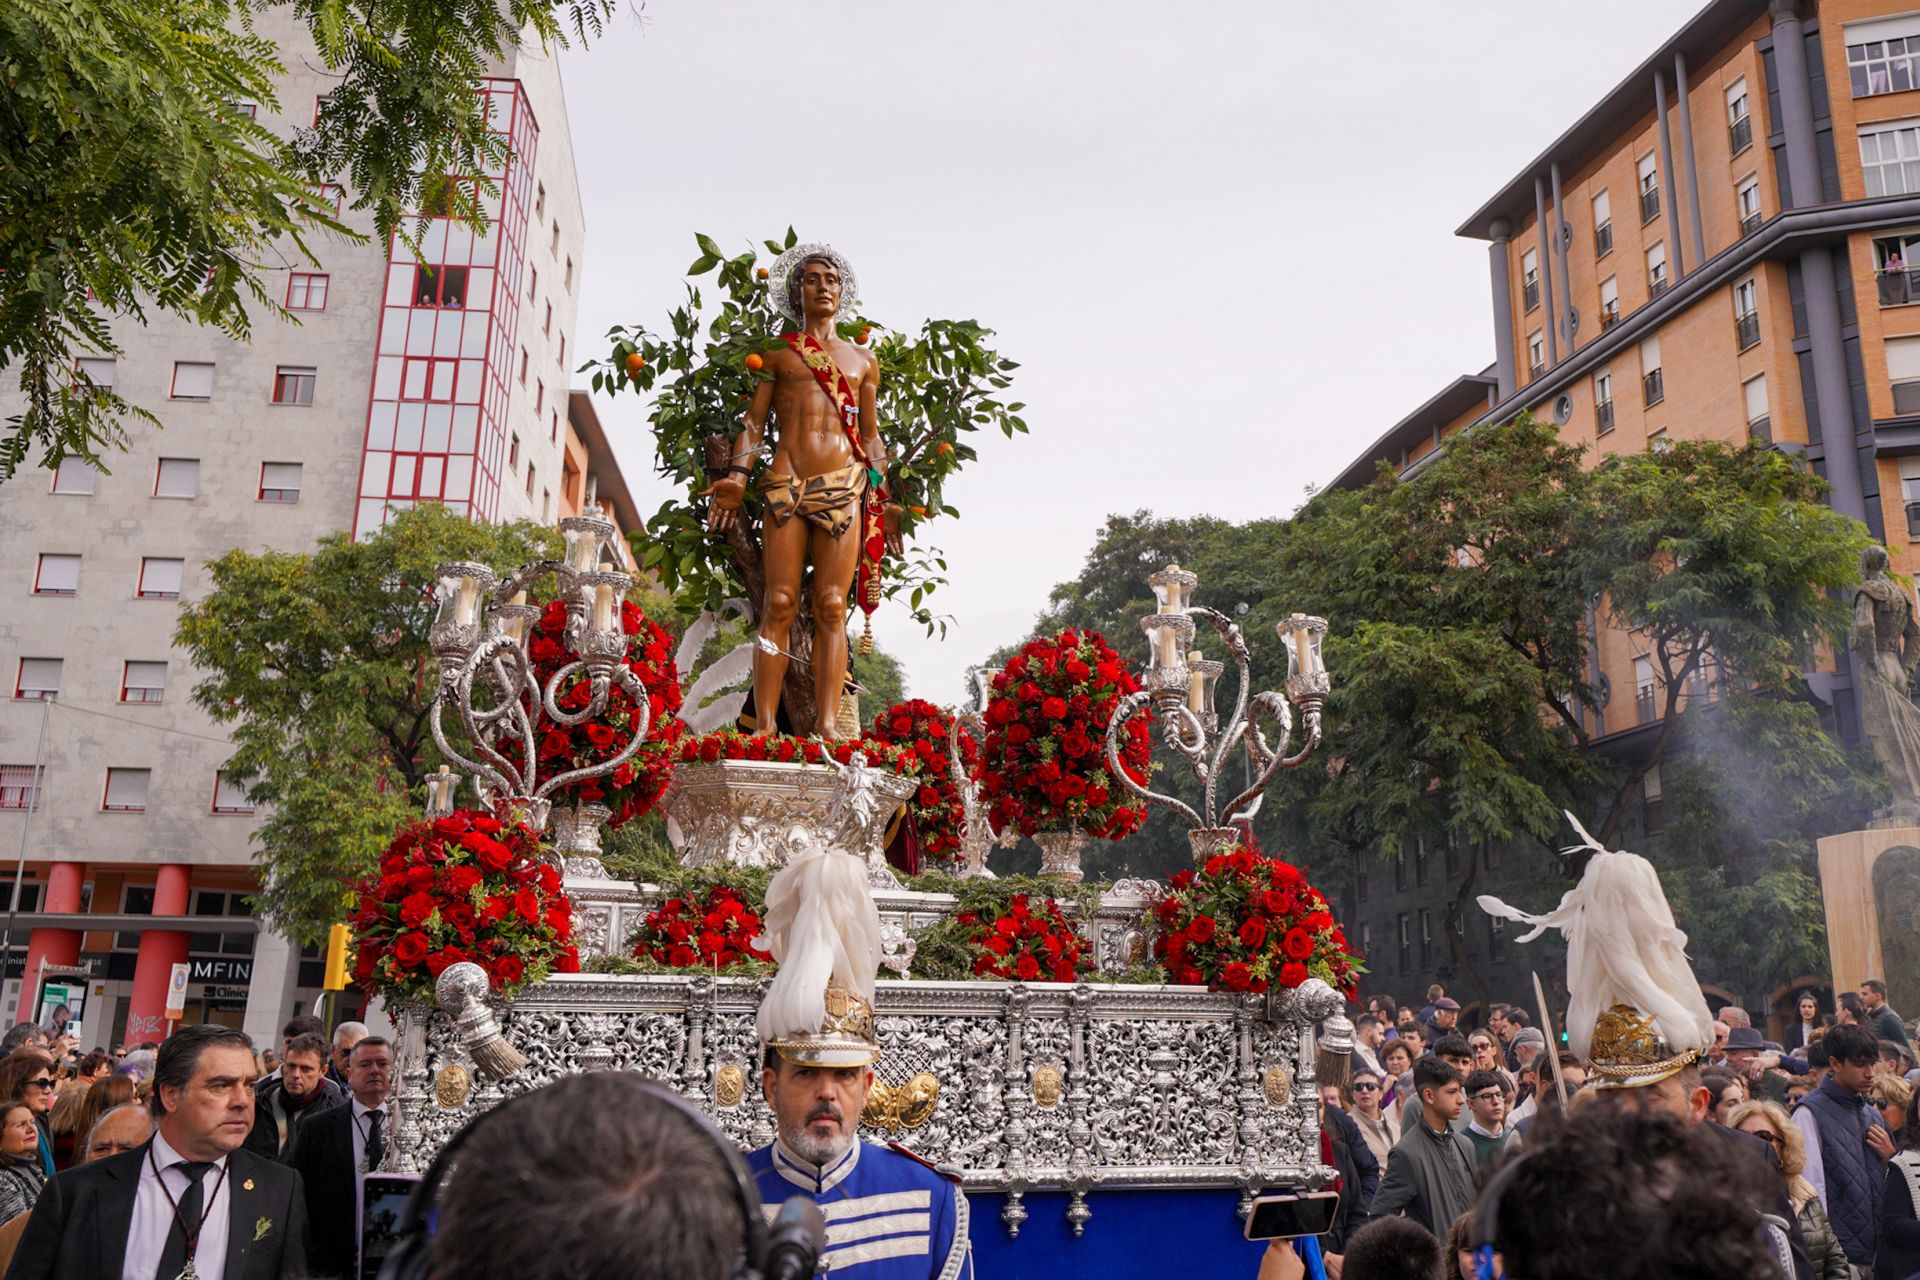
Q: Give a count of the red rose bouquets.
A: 7